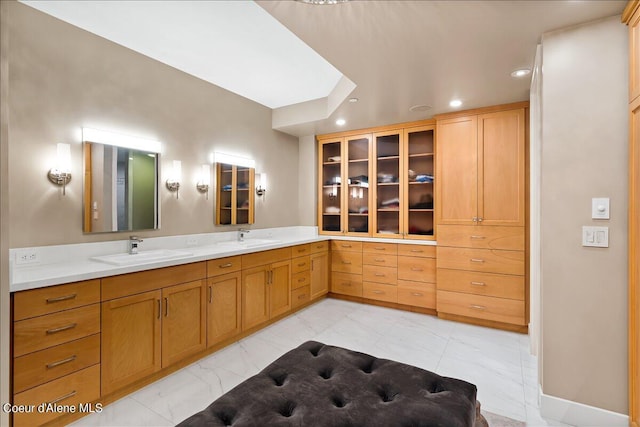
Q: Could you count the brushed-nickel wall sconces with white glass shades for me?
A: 4